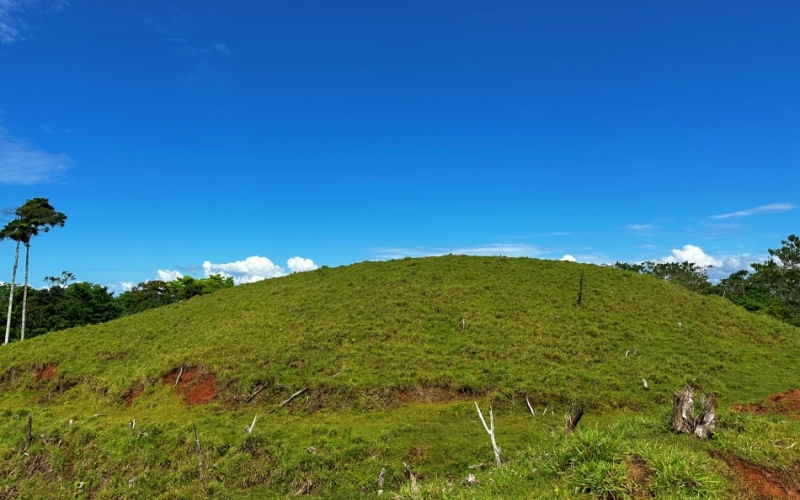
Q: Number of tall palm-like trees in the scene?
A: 2